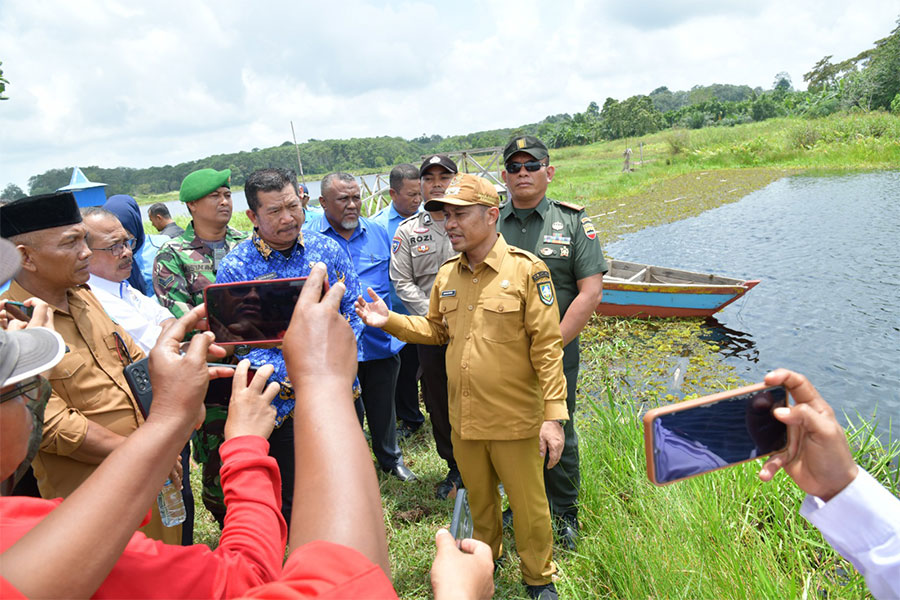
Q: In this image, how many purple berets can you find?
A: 0